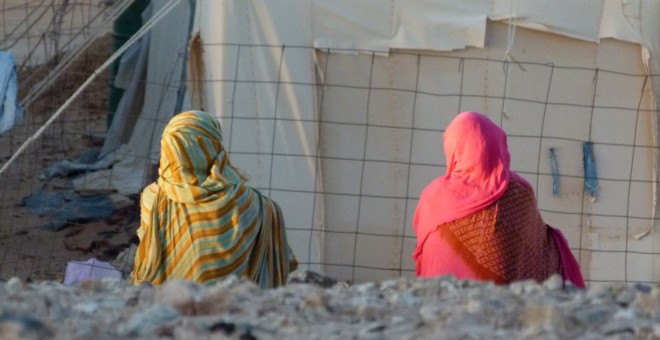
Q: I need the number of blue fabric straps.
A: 2